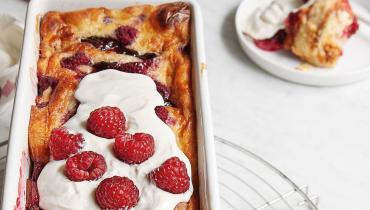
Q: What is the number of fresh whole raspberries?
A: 6